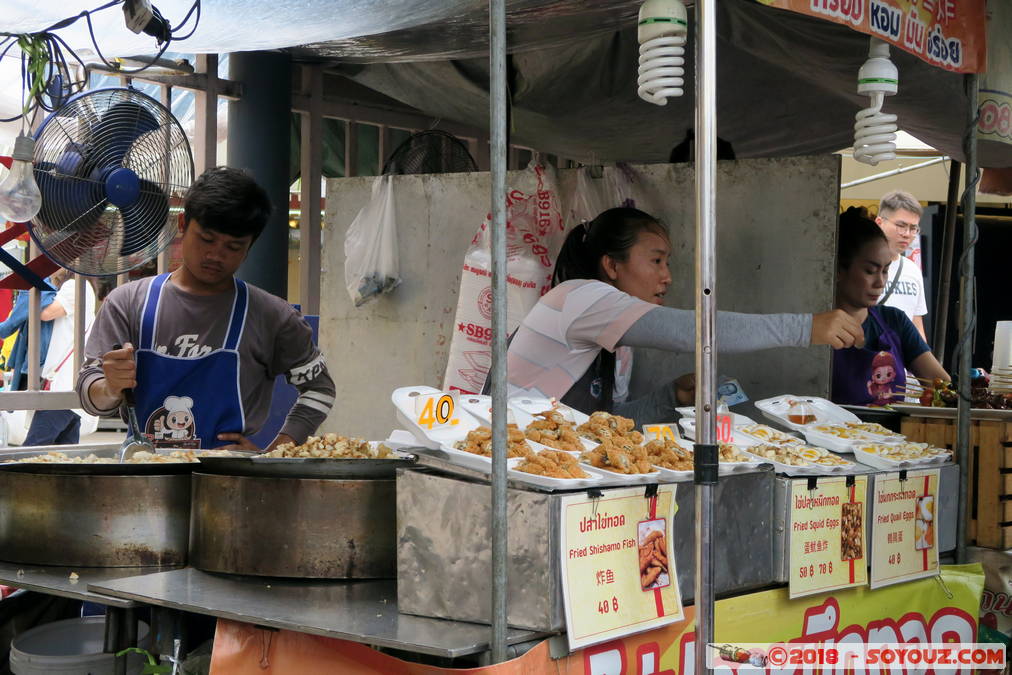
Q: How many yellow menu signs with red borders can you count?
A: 3